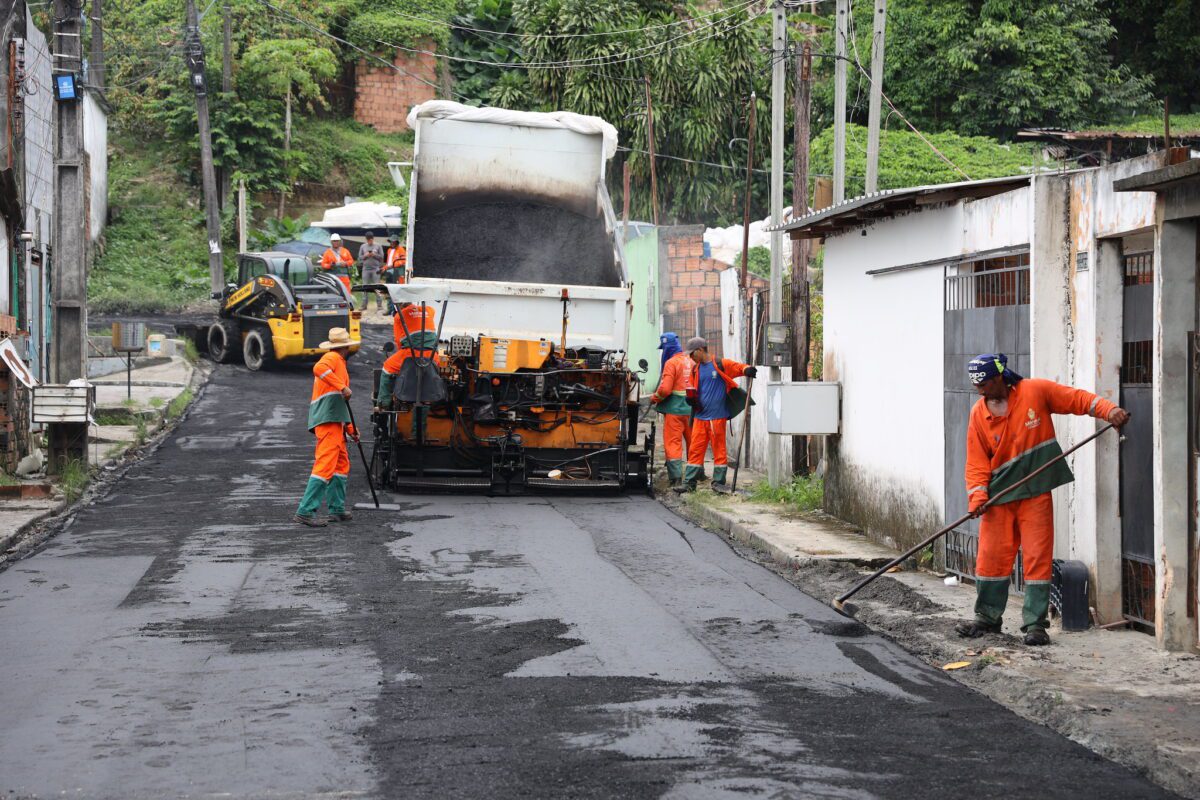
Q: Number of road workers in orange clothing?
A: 7